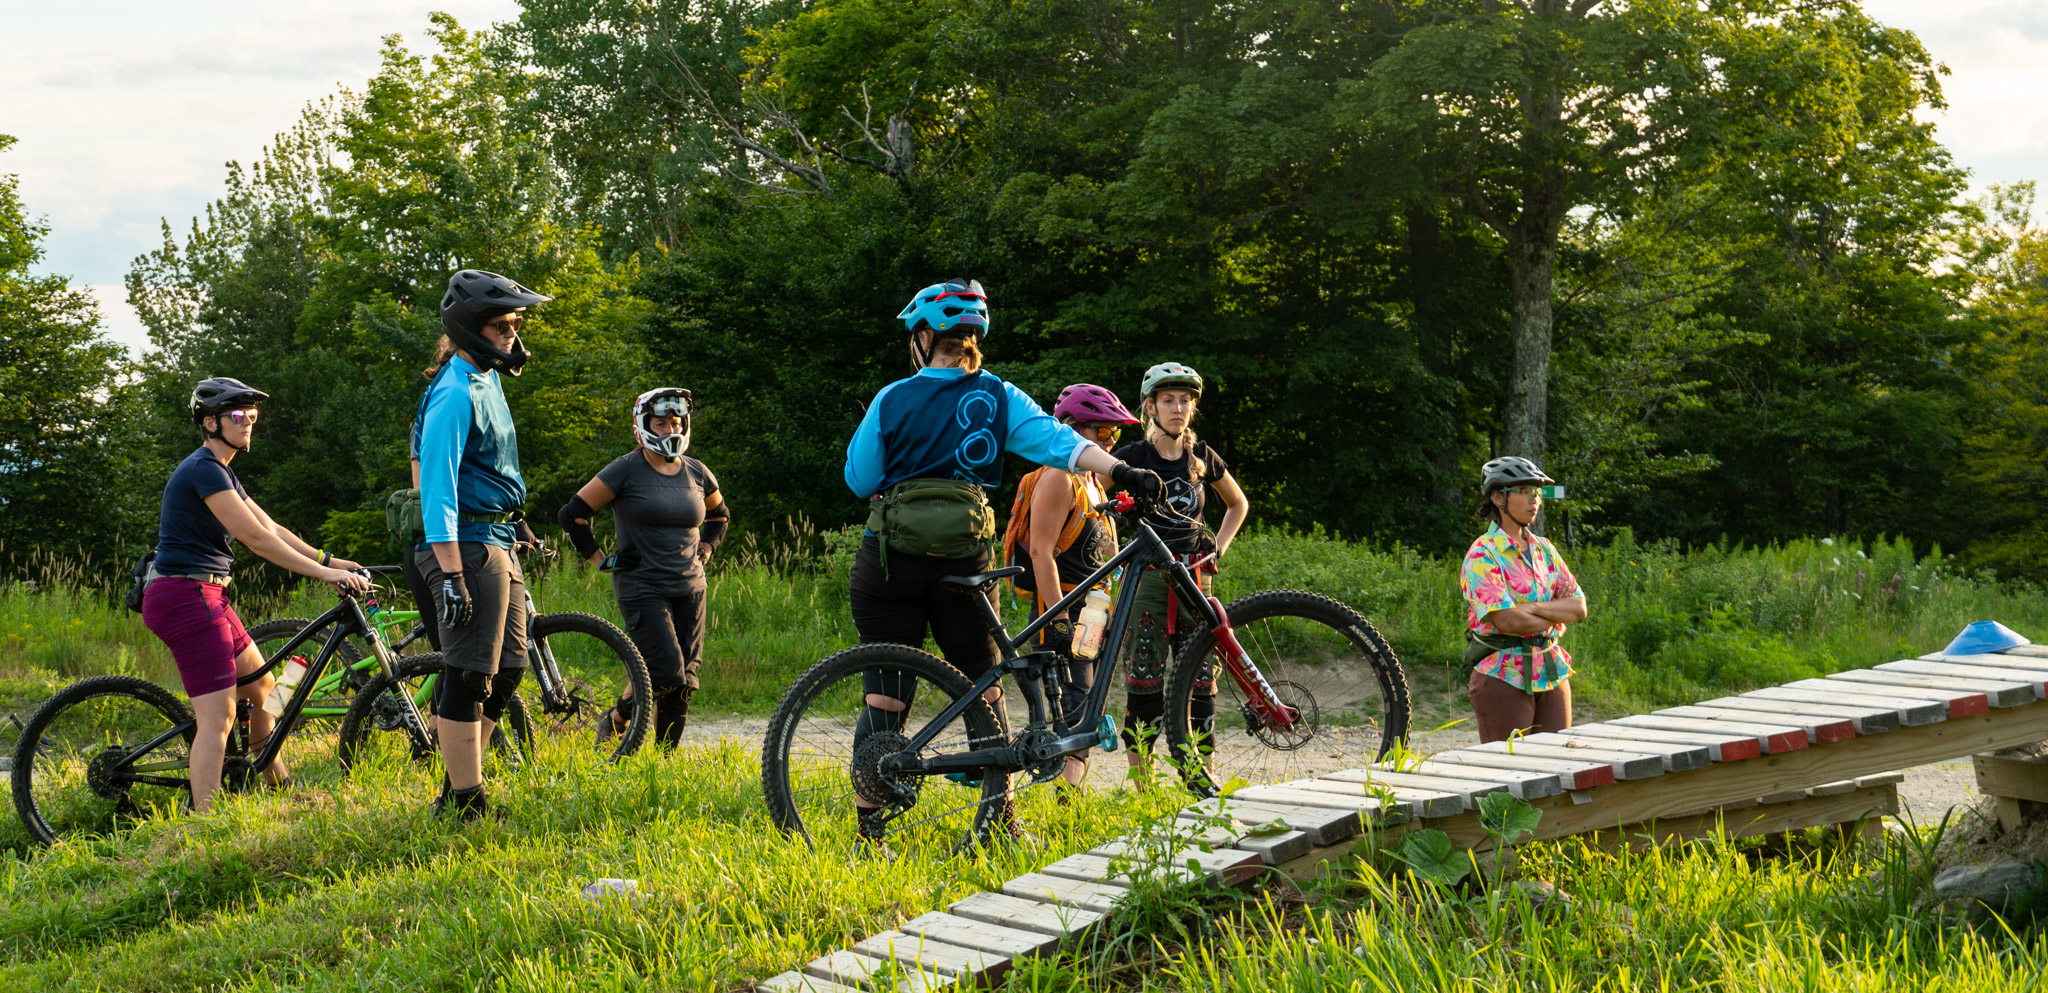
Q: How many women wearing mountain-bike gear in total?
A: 7